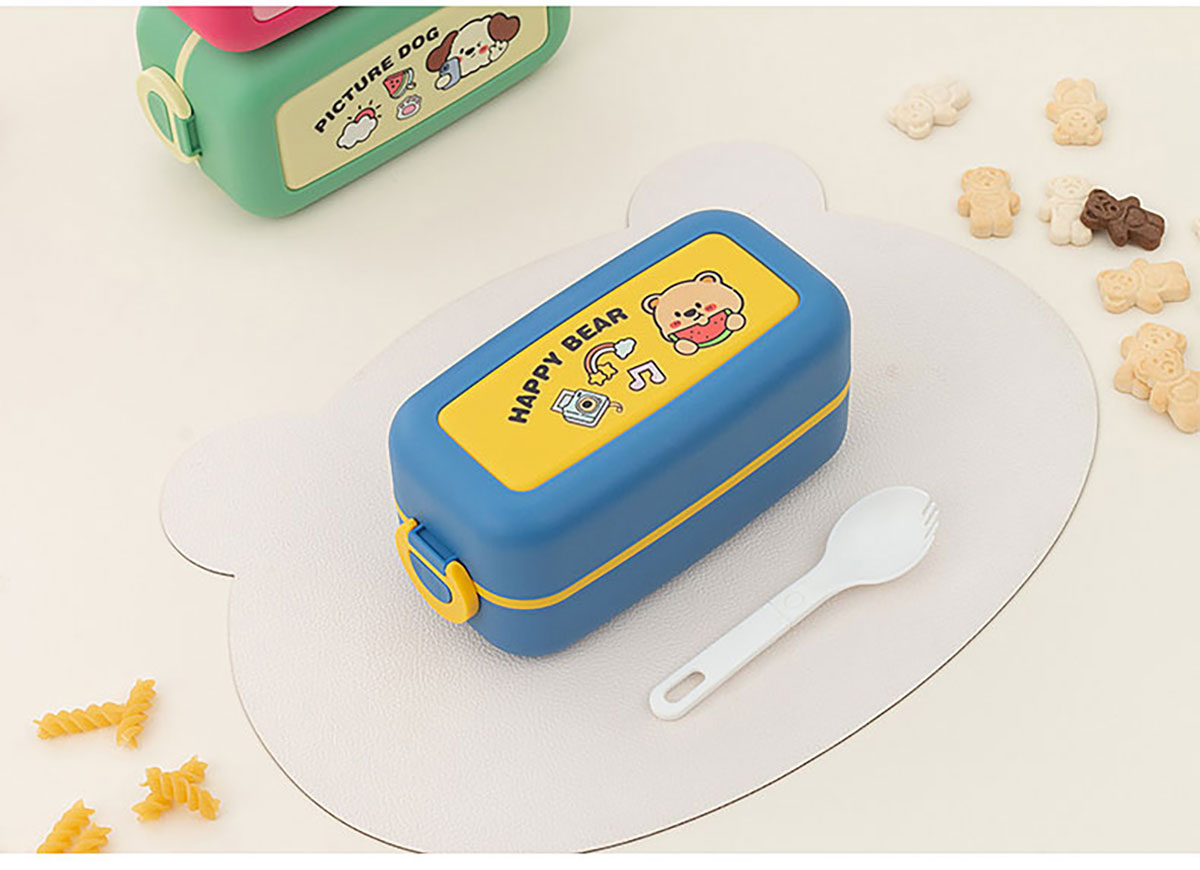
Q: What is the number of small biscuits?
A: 8